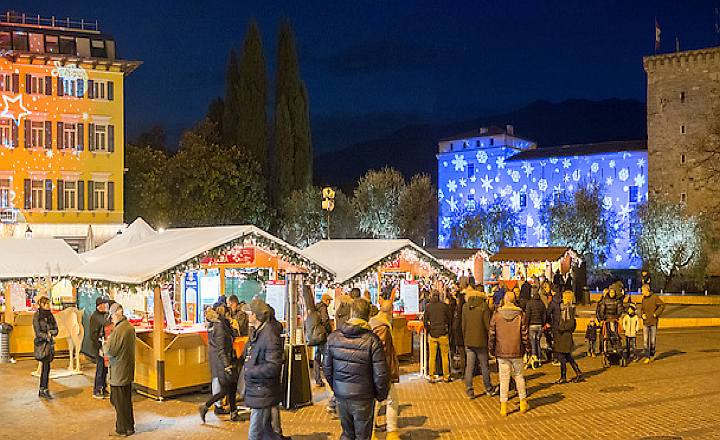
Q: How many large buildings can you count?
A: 3